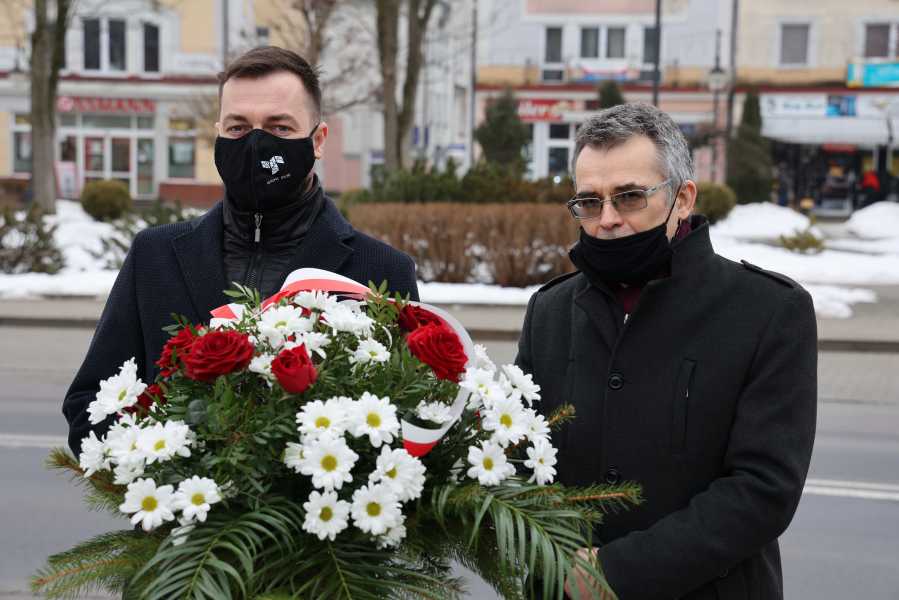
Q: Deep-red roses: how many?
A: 6